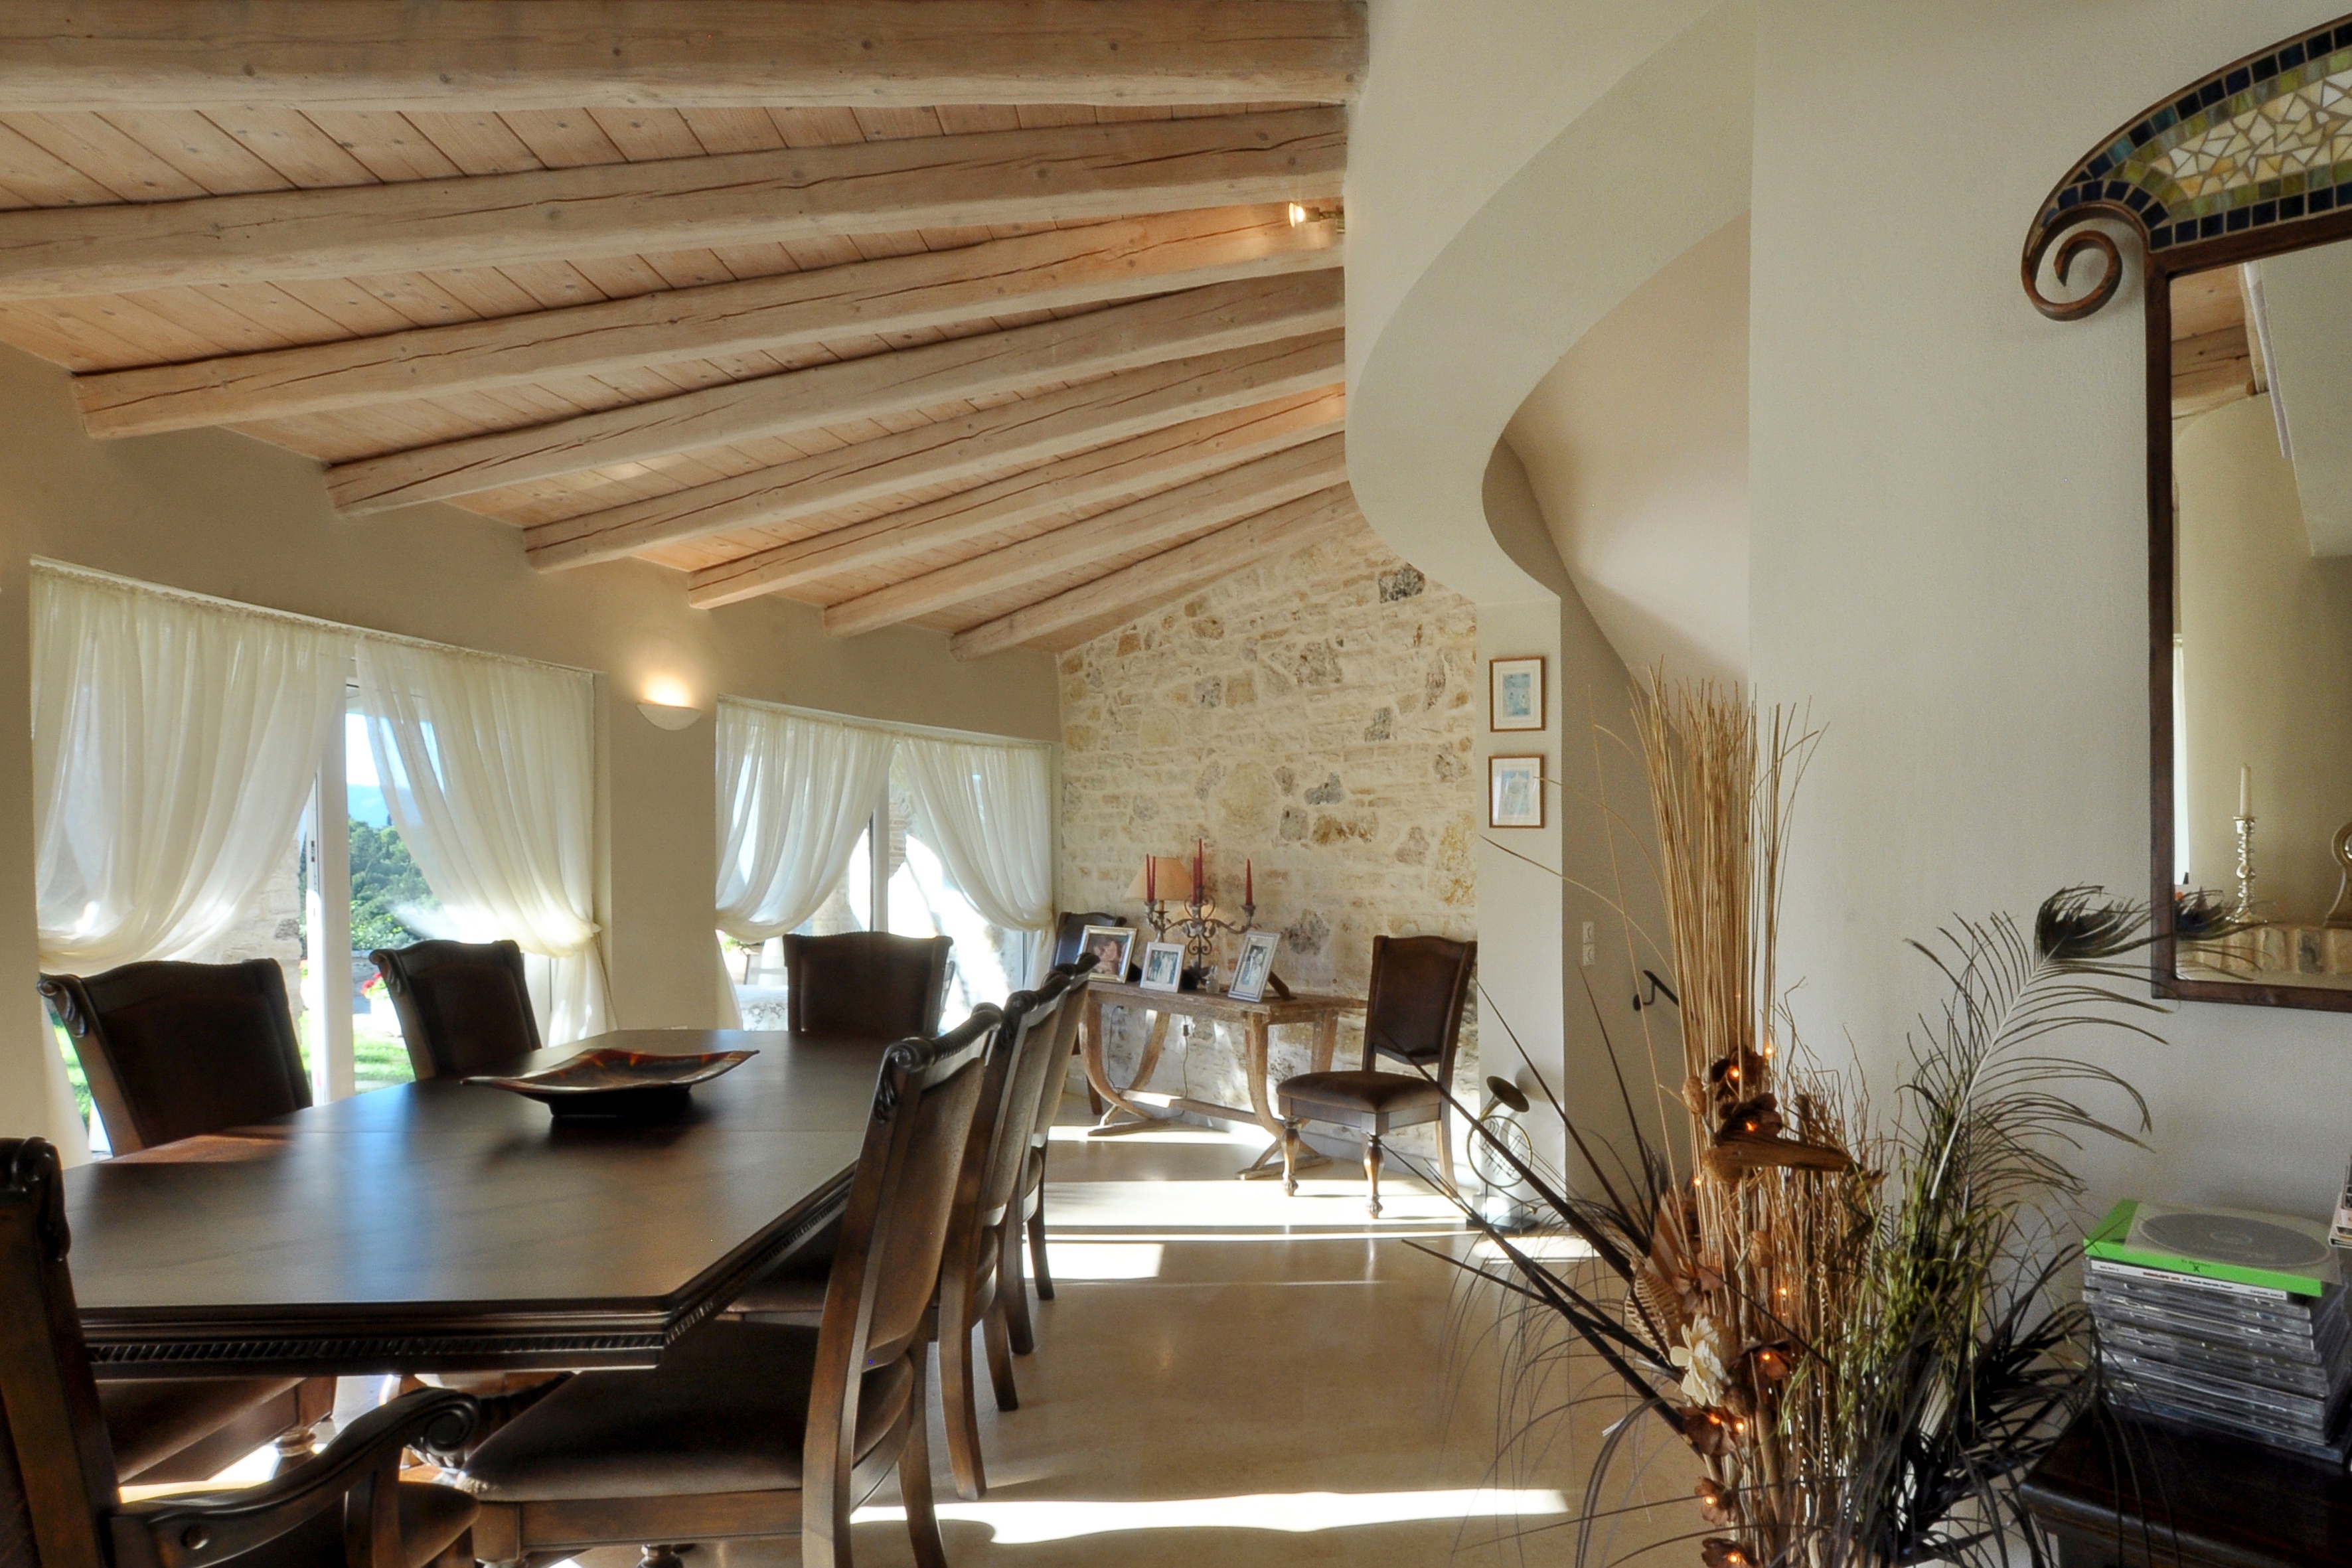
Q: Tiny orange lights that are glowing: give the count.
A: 10